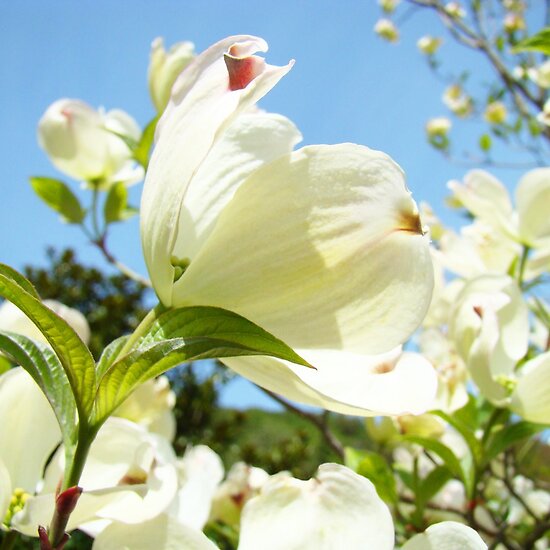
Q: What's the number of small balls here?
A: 0